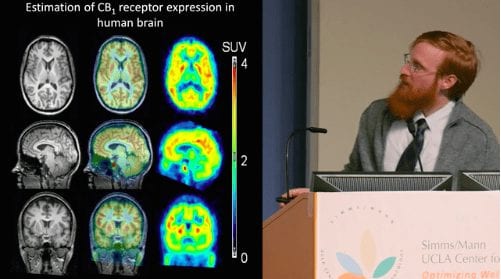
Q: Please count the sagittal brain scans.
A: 3